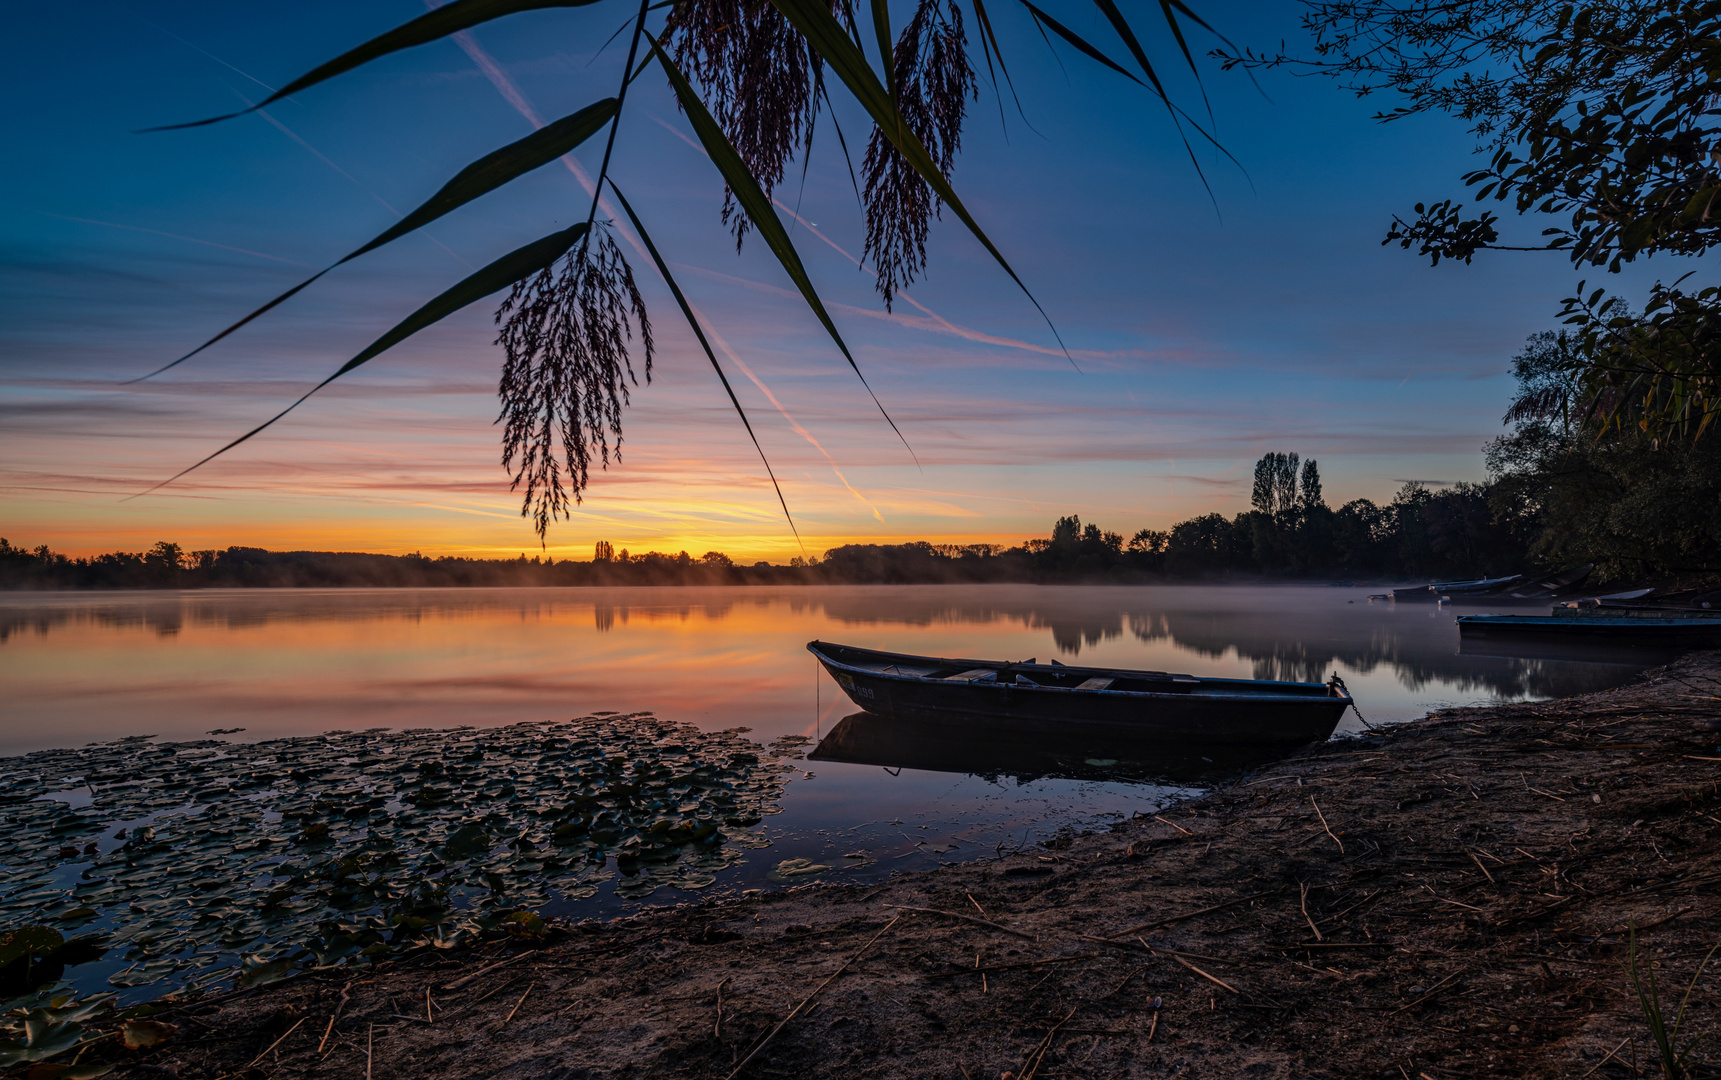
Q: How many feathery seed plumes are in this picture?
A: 3